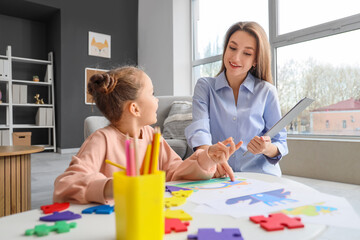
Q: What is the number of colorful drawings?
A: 3